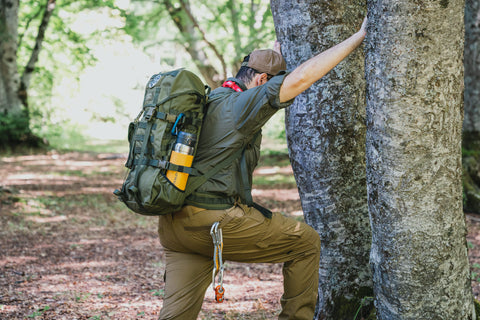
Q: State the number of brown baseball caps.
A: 1